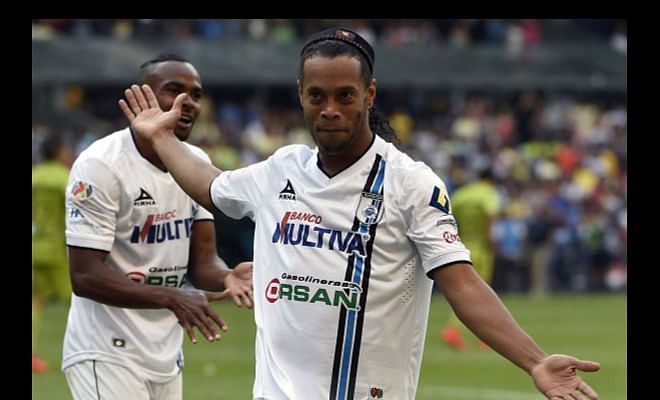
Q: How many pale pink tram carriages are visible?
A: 0